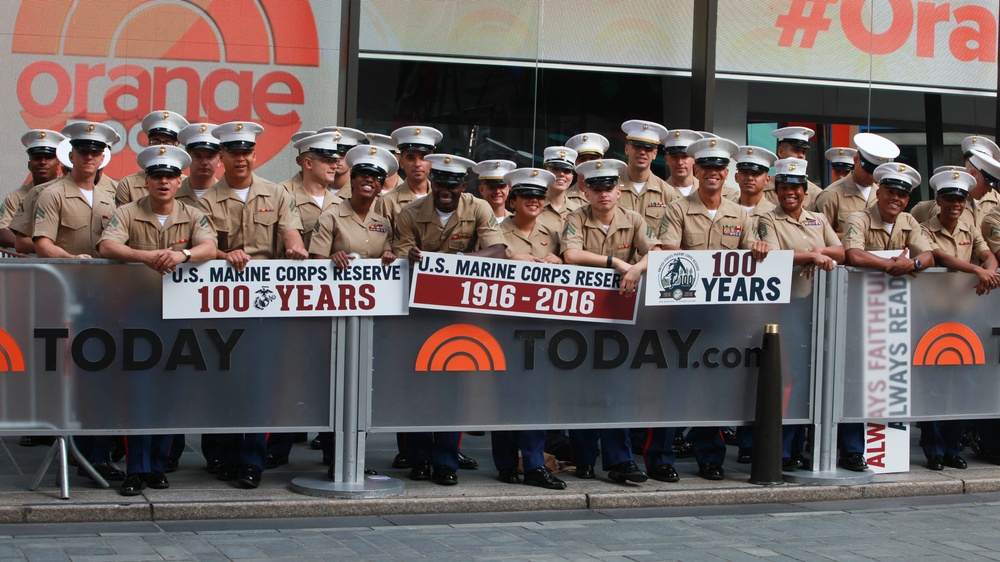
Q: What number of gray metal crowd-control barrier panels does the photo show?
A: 3